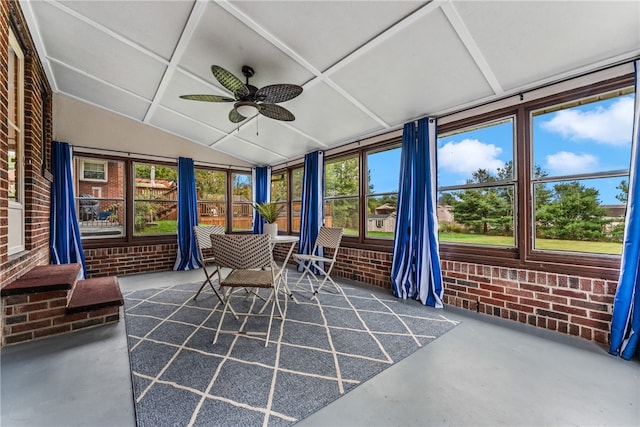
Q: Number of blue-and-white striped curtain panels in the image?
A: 6